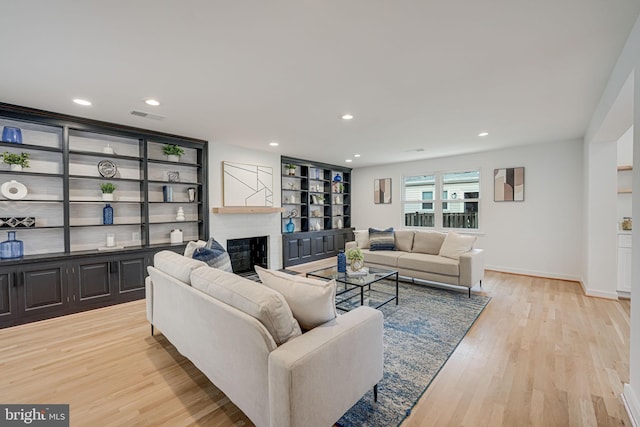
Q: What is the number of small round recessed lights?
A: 7